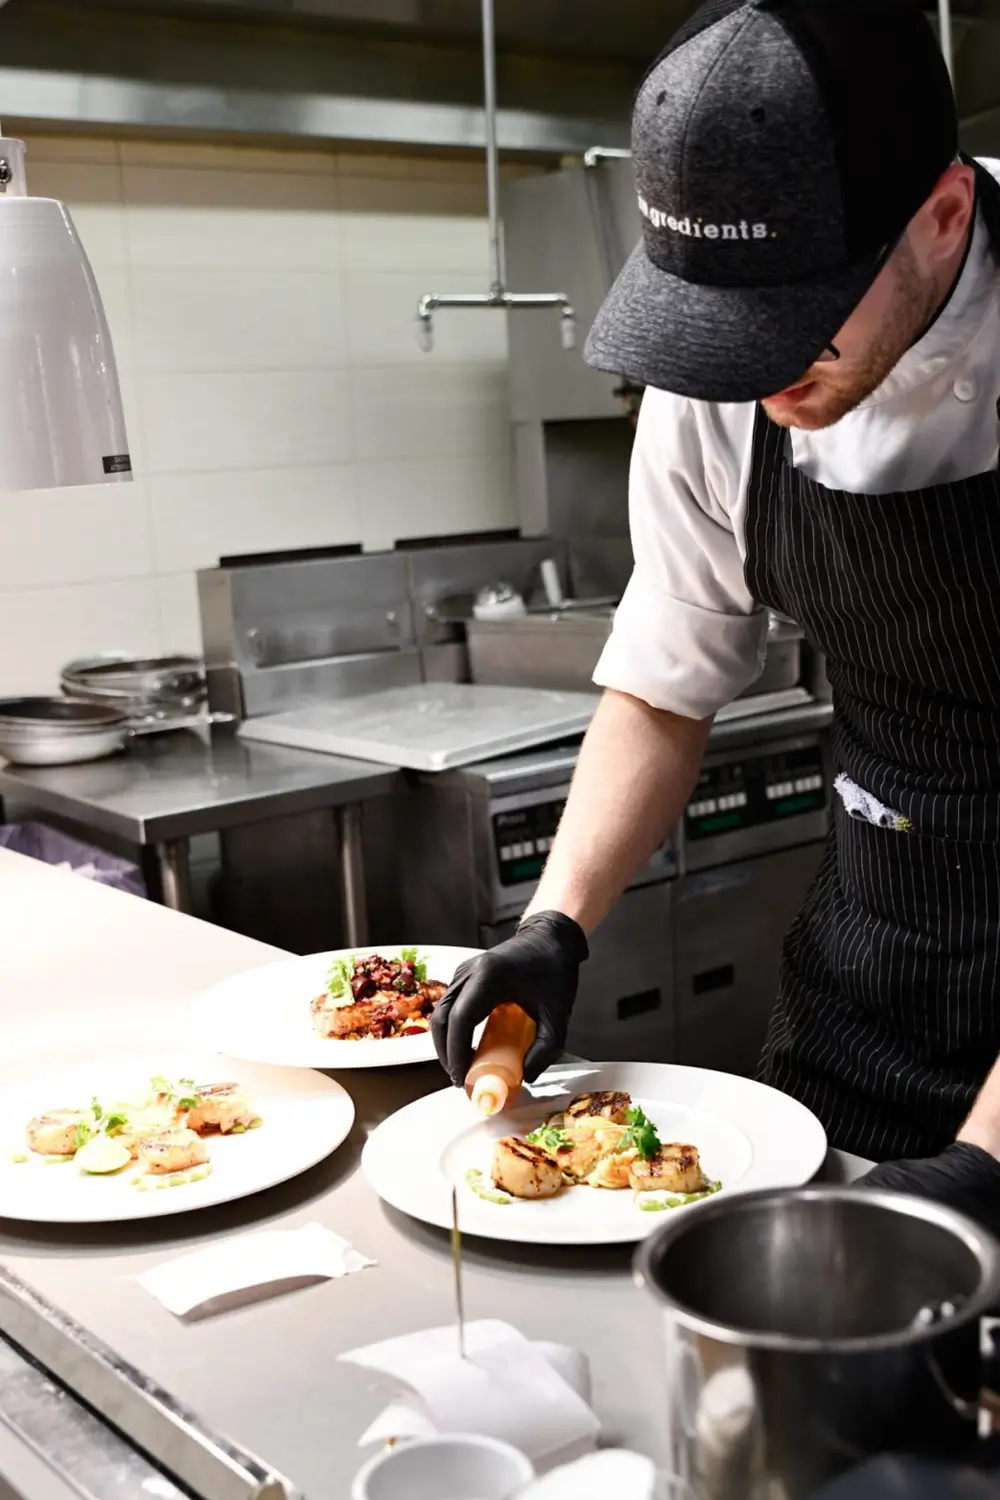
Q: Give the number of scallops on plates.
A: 6